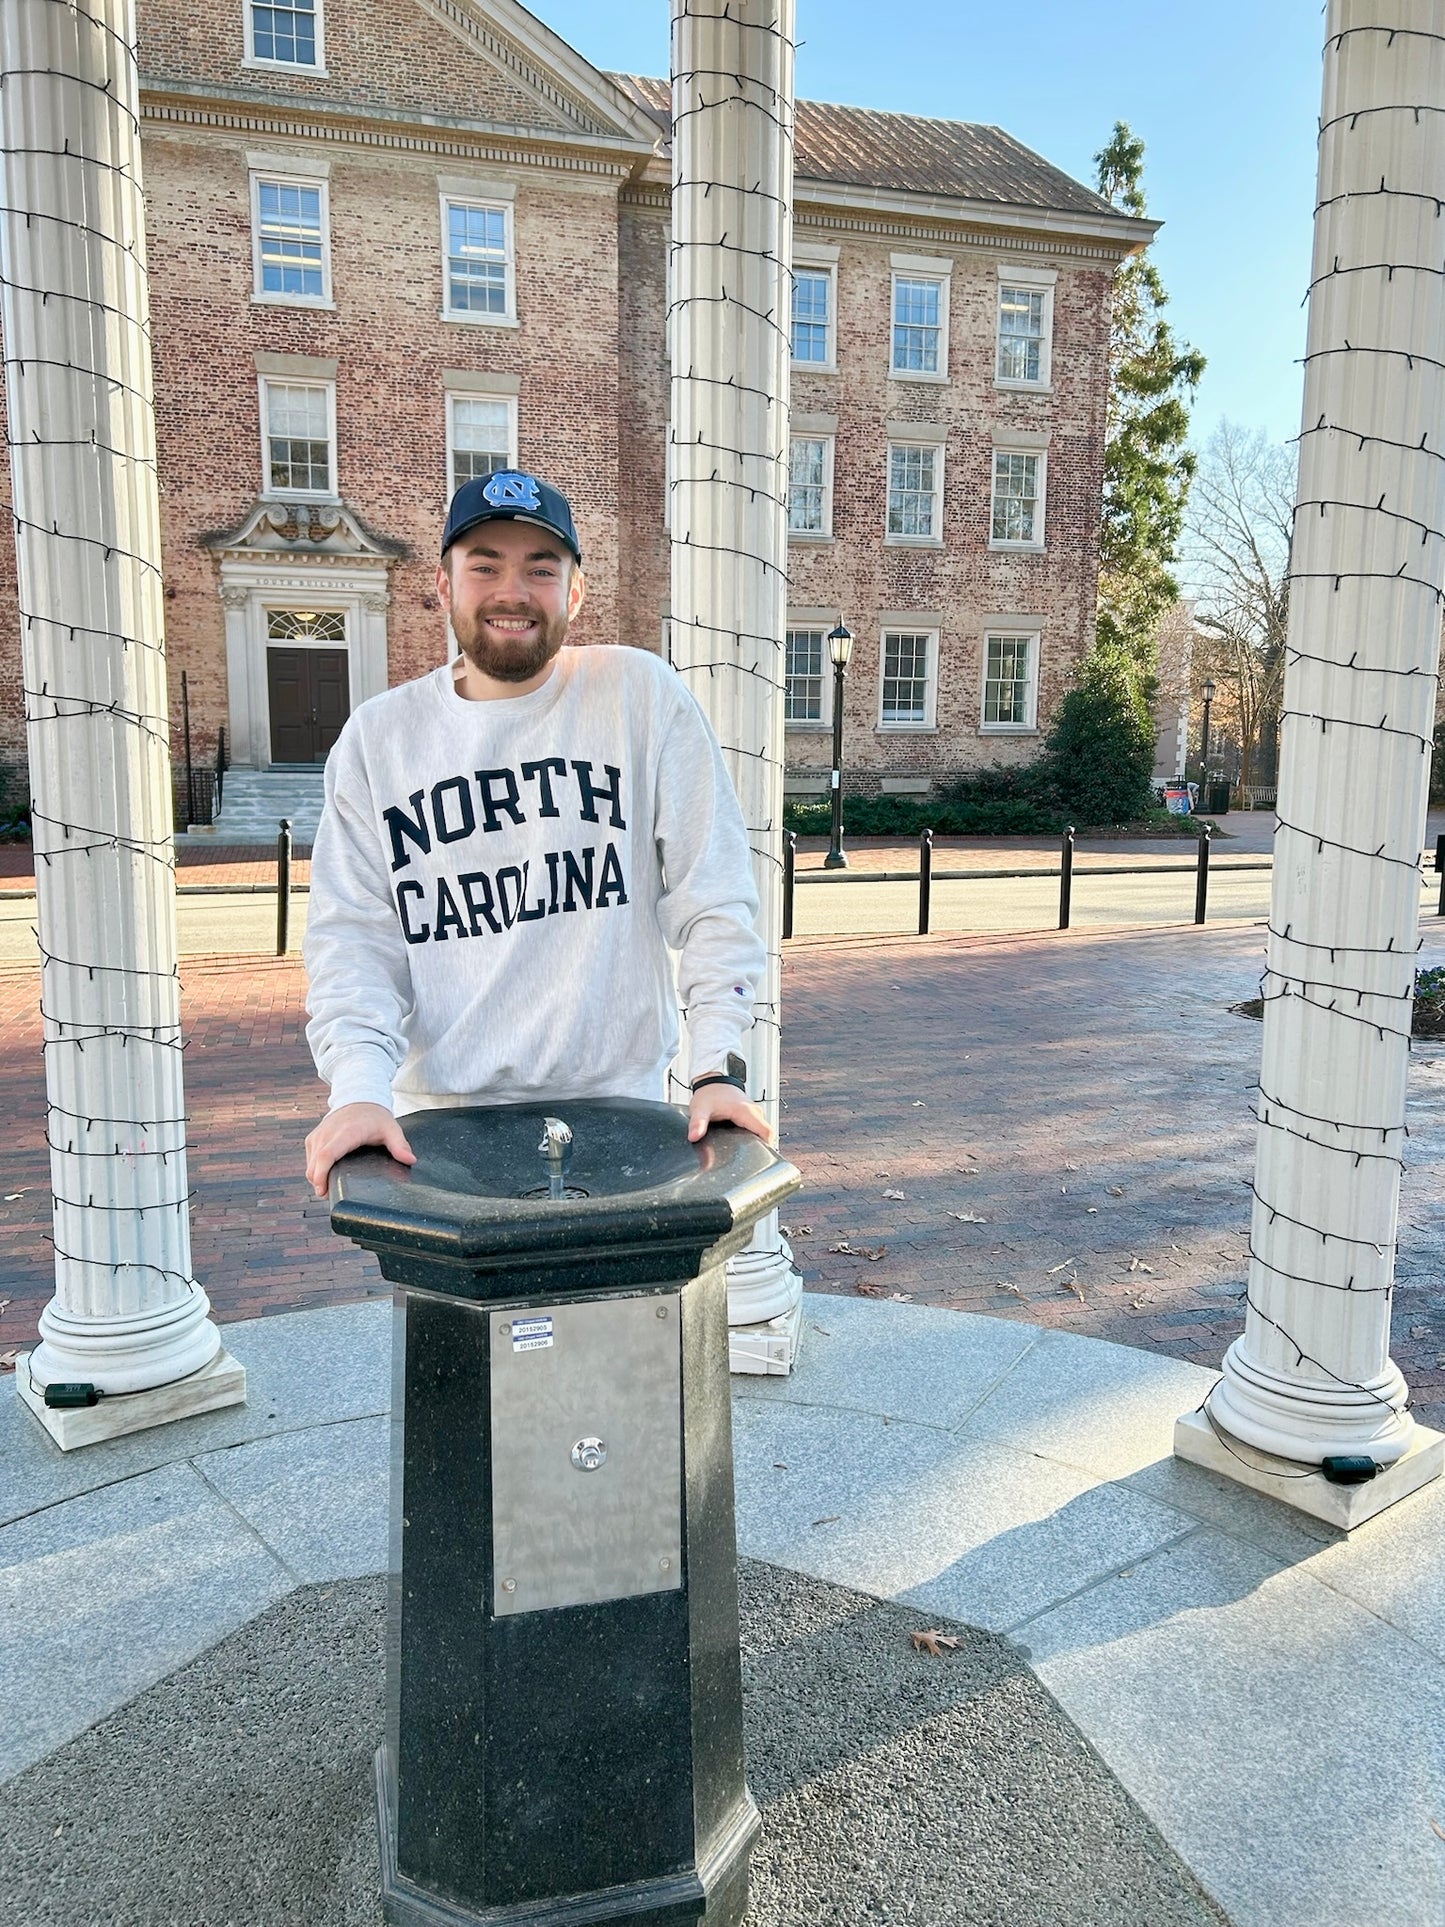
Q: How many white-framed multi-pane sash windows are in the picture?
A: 14